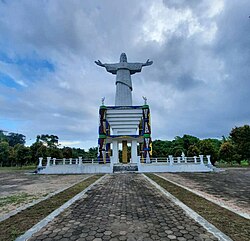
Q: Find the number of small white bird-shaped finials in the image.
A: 2